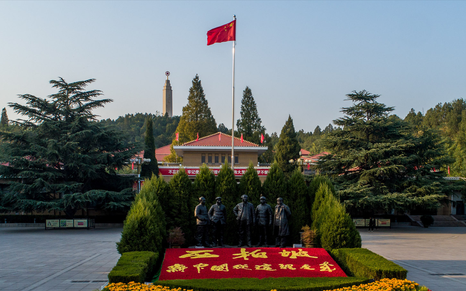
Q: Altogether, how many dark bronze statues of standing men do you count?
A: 5